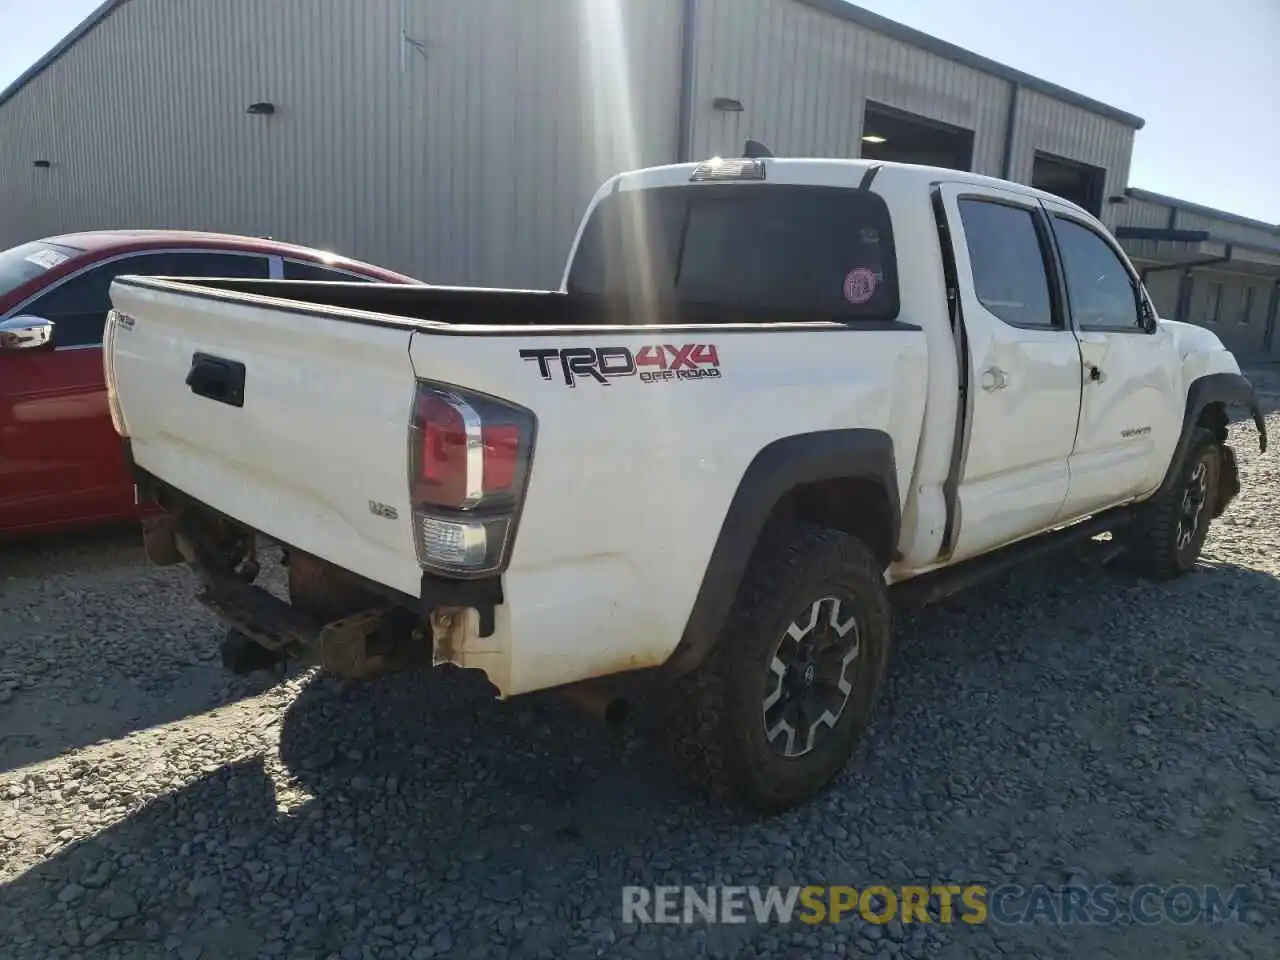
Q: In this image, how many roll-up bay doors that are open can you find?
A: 2